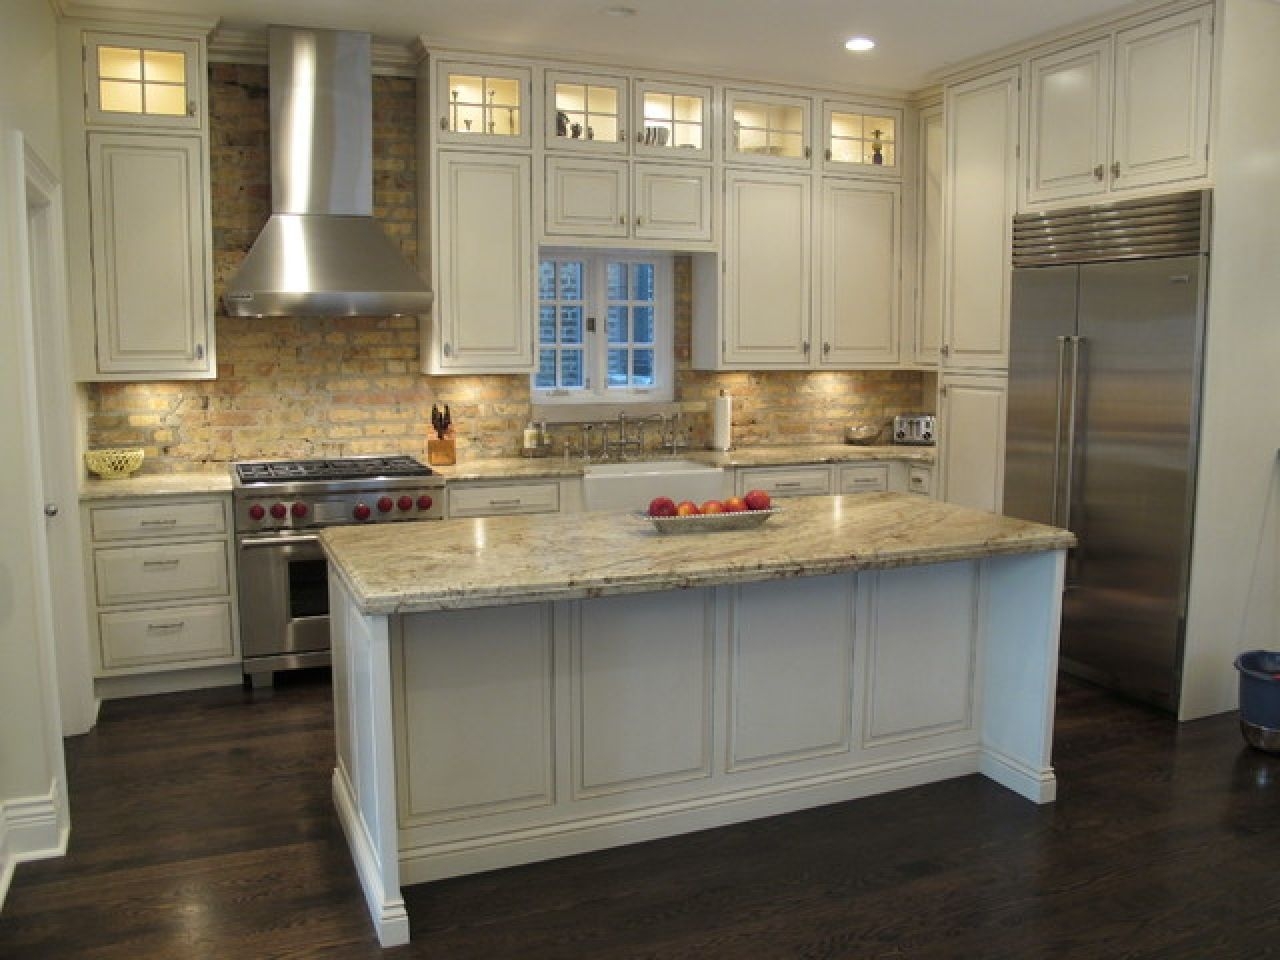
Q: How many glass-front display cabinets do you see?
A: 6